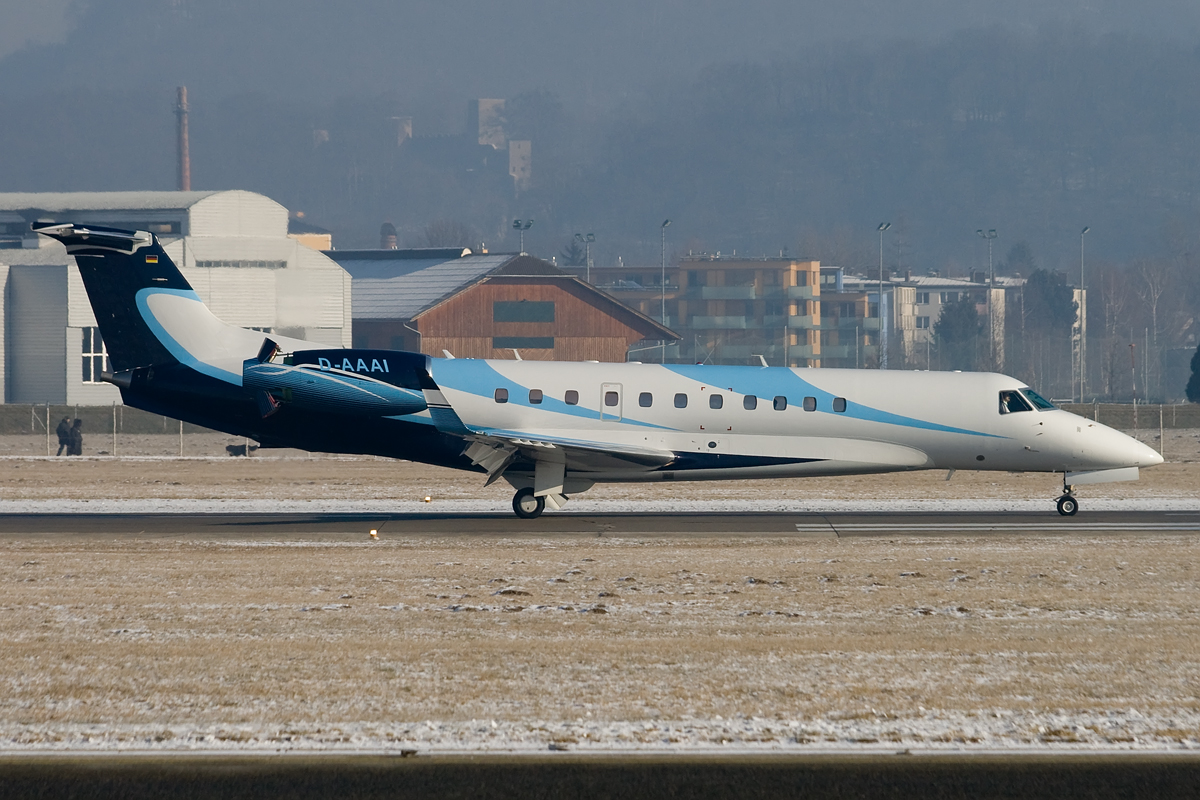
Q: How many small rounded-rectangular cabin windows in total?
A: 11